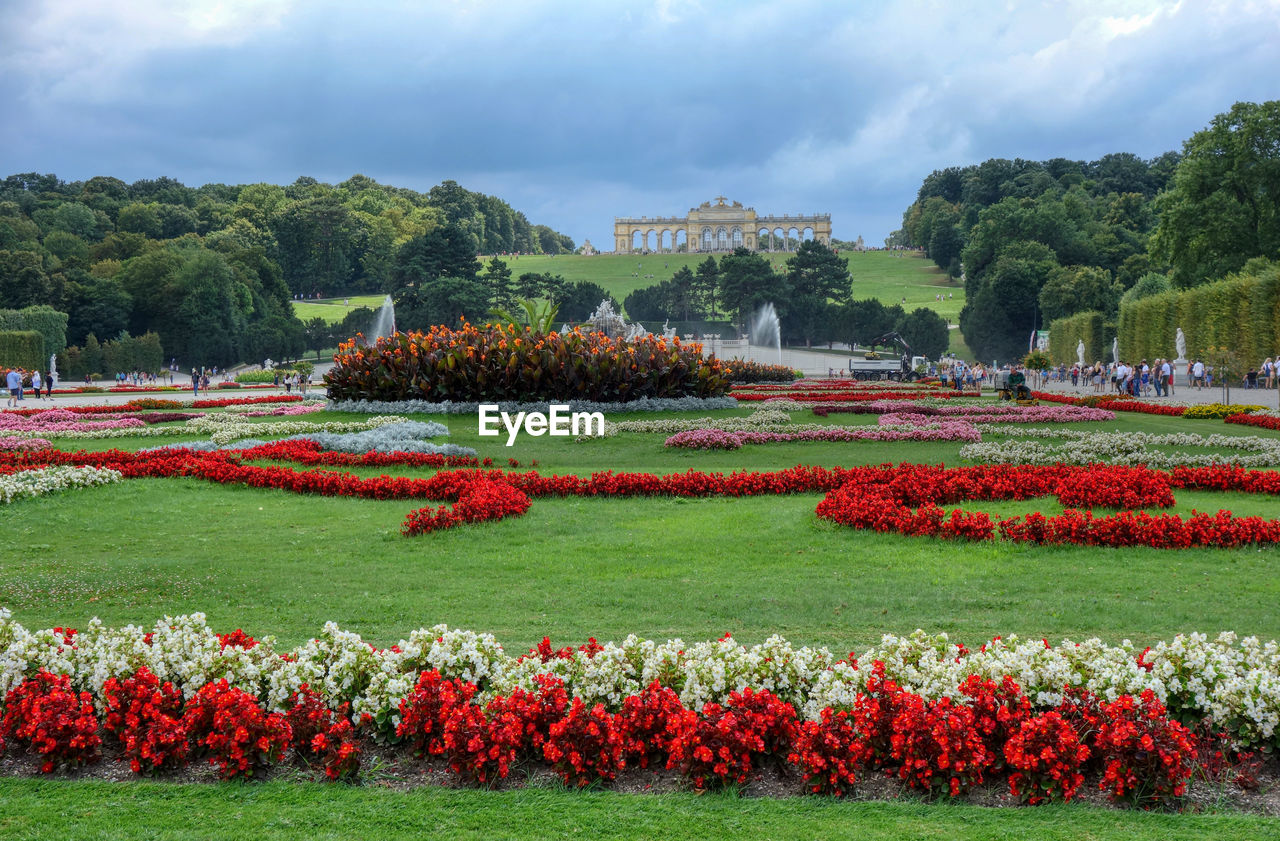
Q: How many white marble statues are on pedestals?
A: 4